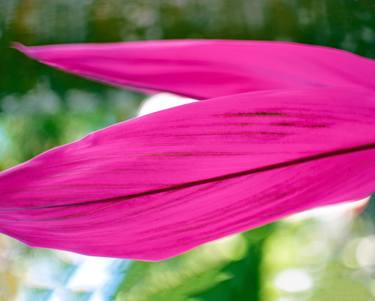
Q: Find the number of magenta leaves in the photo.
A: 2